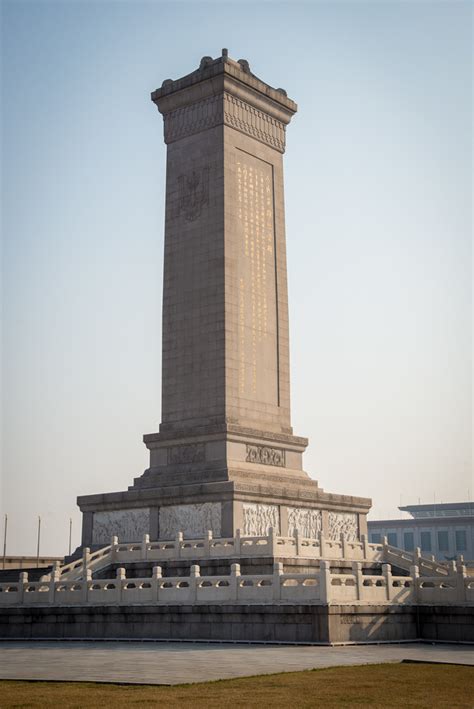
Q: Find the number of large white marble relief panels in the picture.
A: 5